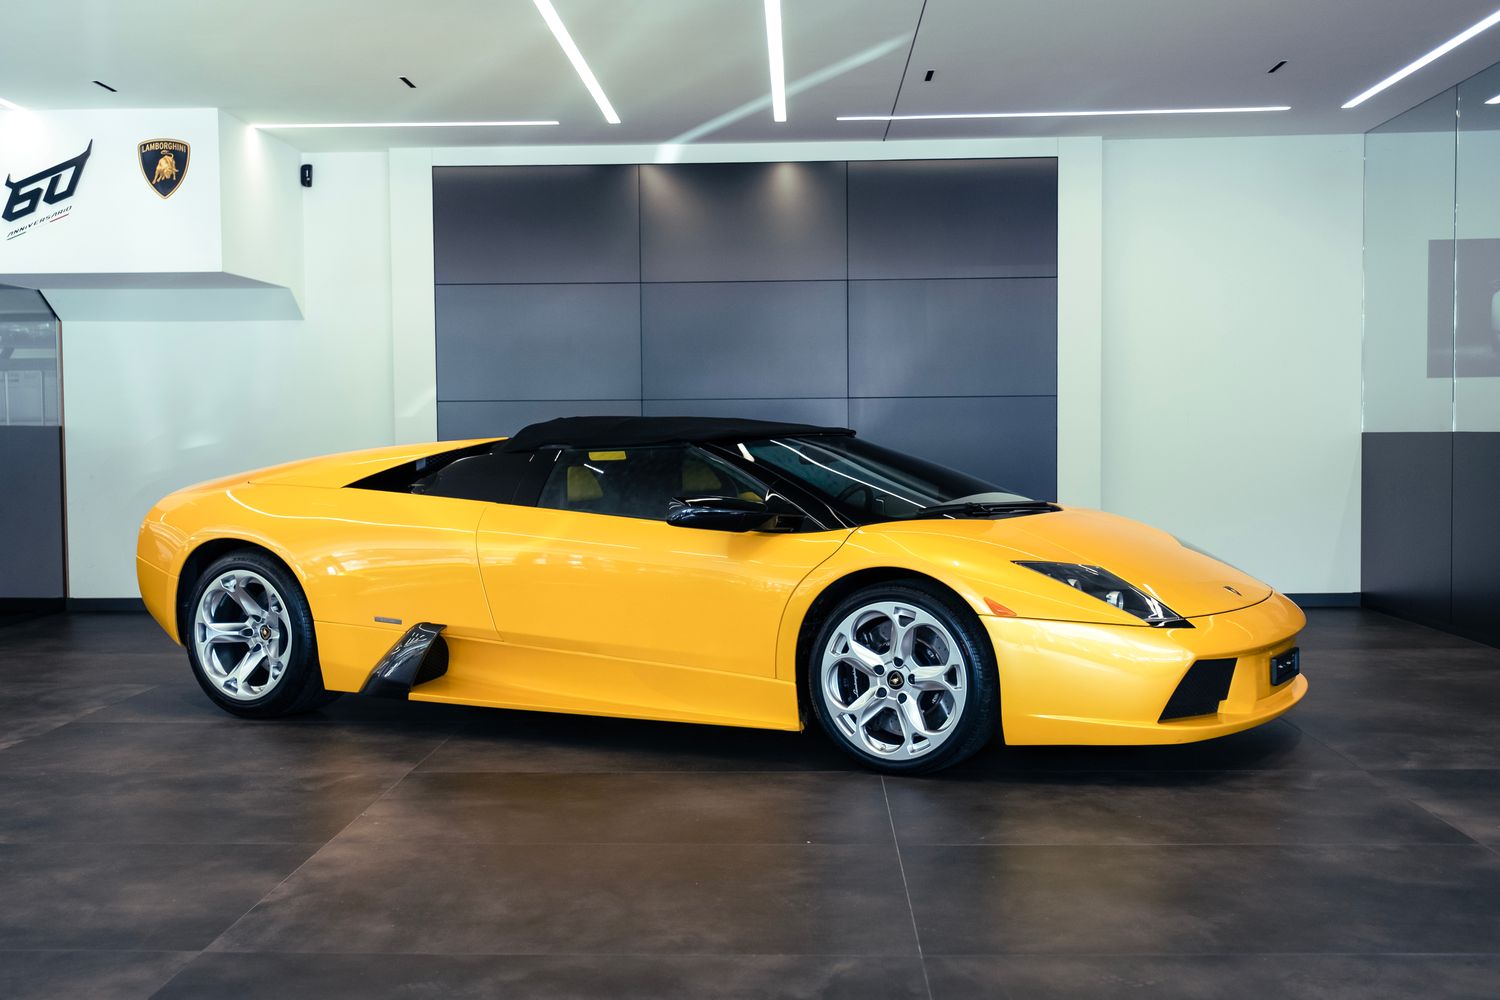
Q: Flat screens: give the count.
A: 9